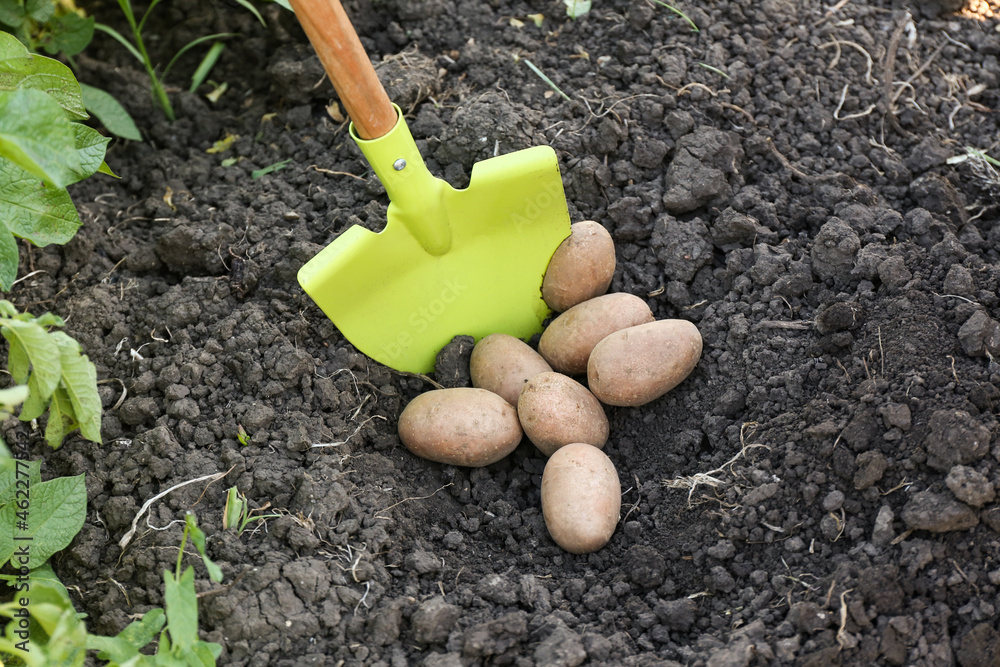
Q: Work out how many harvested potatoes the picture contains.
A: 7